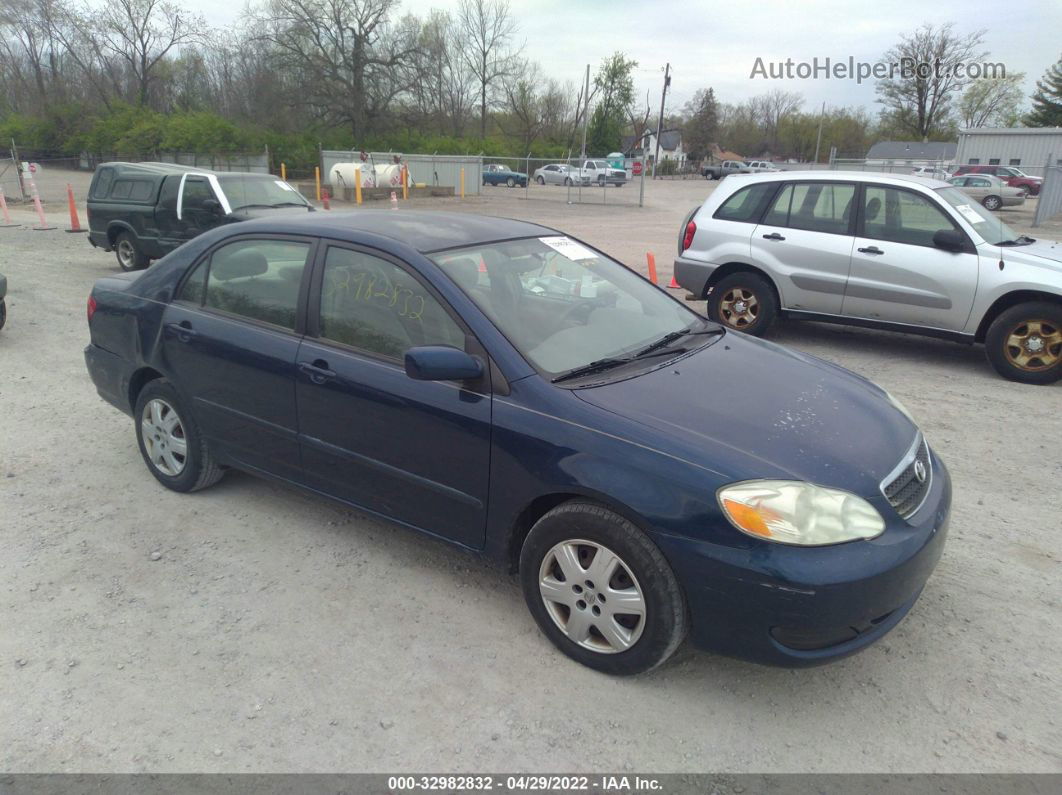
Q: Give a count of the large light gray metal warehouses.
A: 1